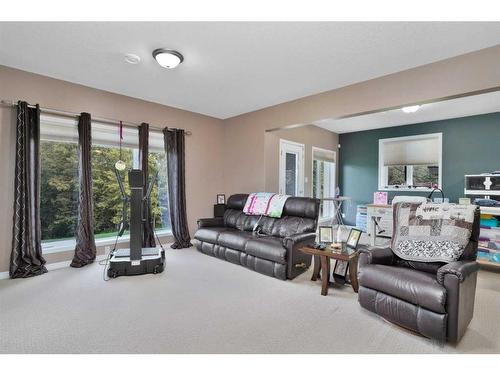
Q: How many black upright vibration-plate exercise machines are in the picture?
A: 1